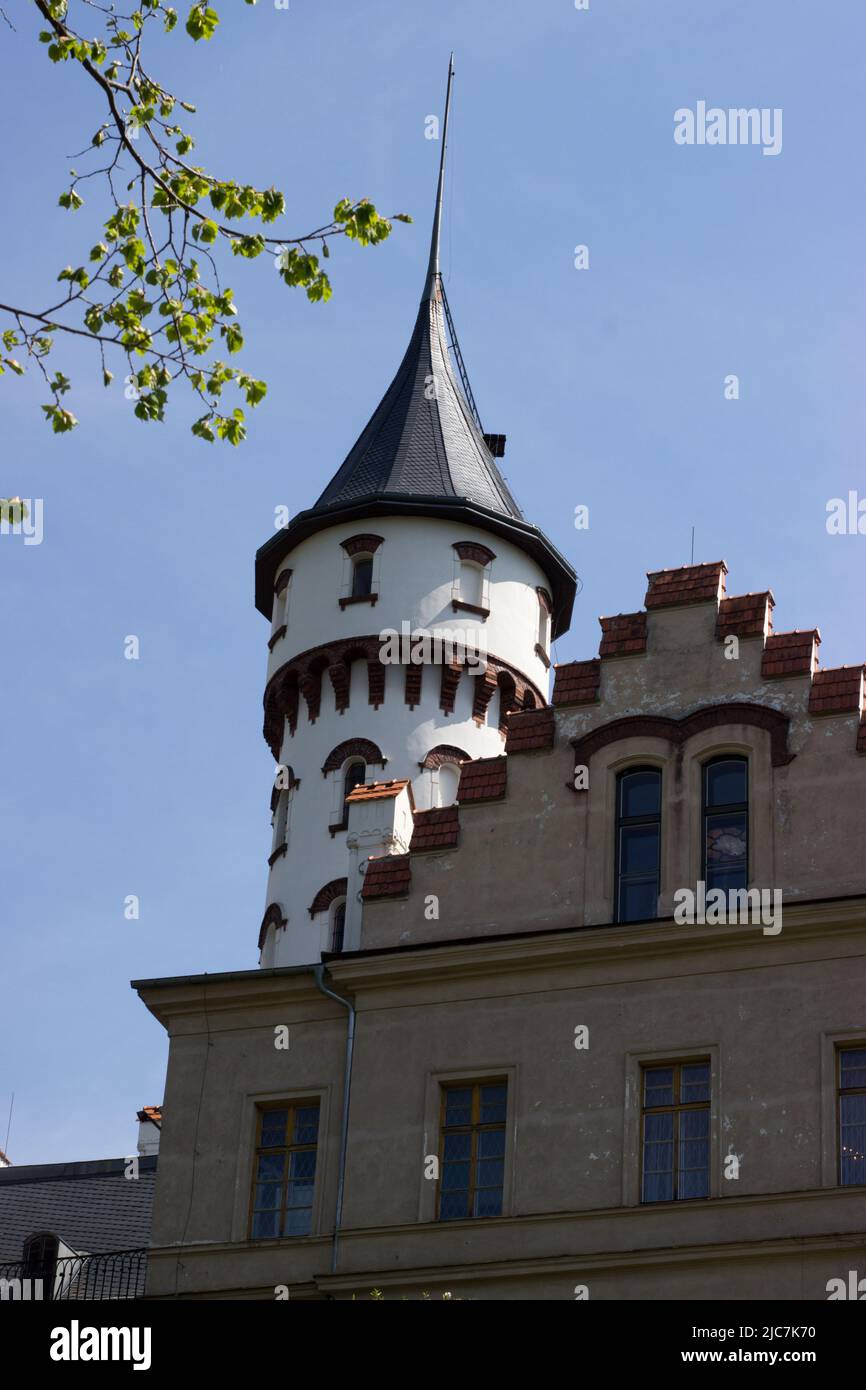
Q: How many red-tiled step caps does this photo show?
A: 11